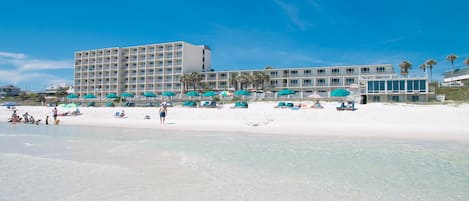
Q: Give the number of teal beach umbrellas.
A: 11